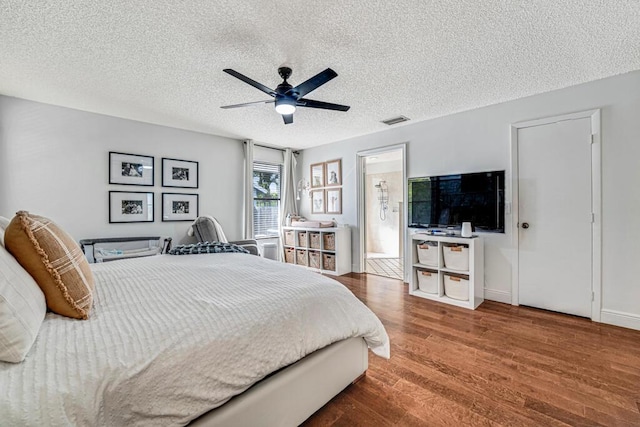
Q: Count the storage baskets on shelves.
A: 12